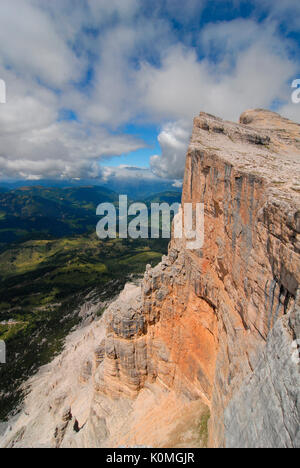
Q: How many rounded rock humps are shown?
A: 1